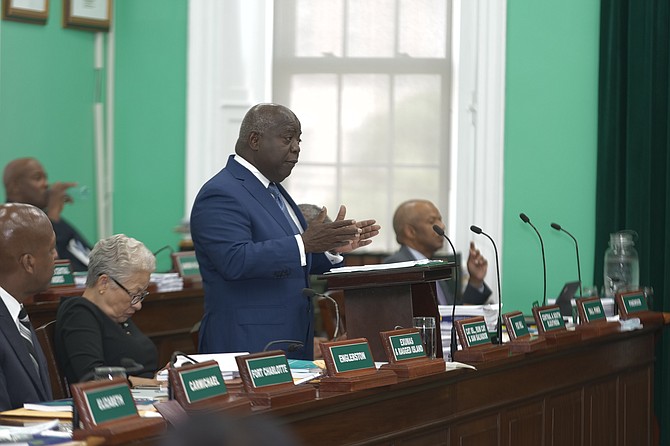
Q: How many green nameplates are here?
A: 12